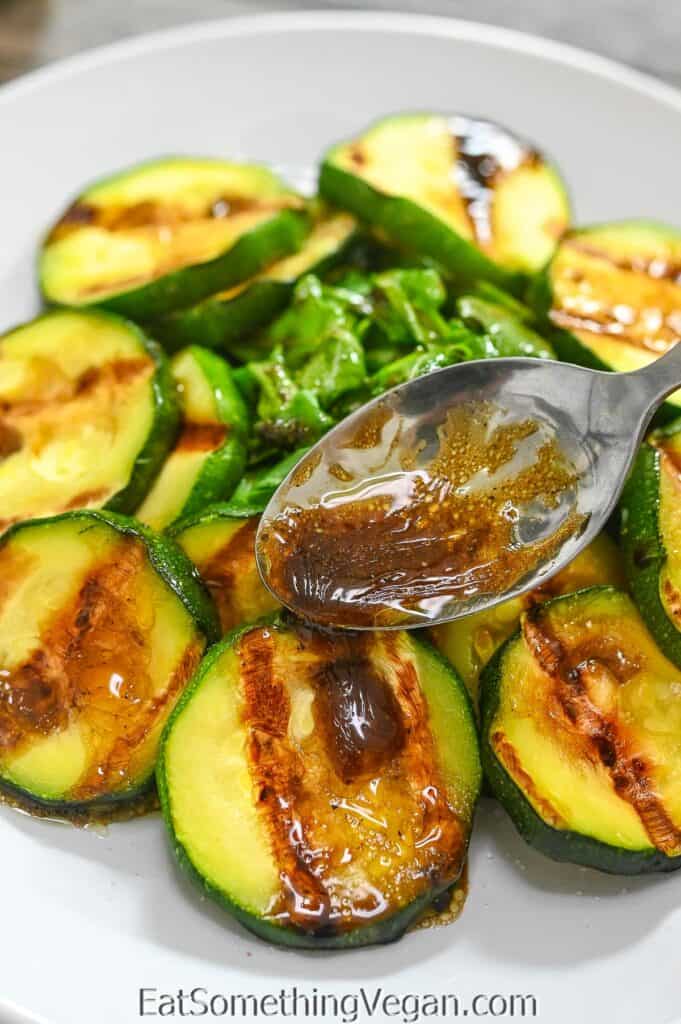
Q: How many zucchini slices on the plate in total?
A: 12